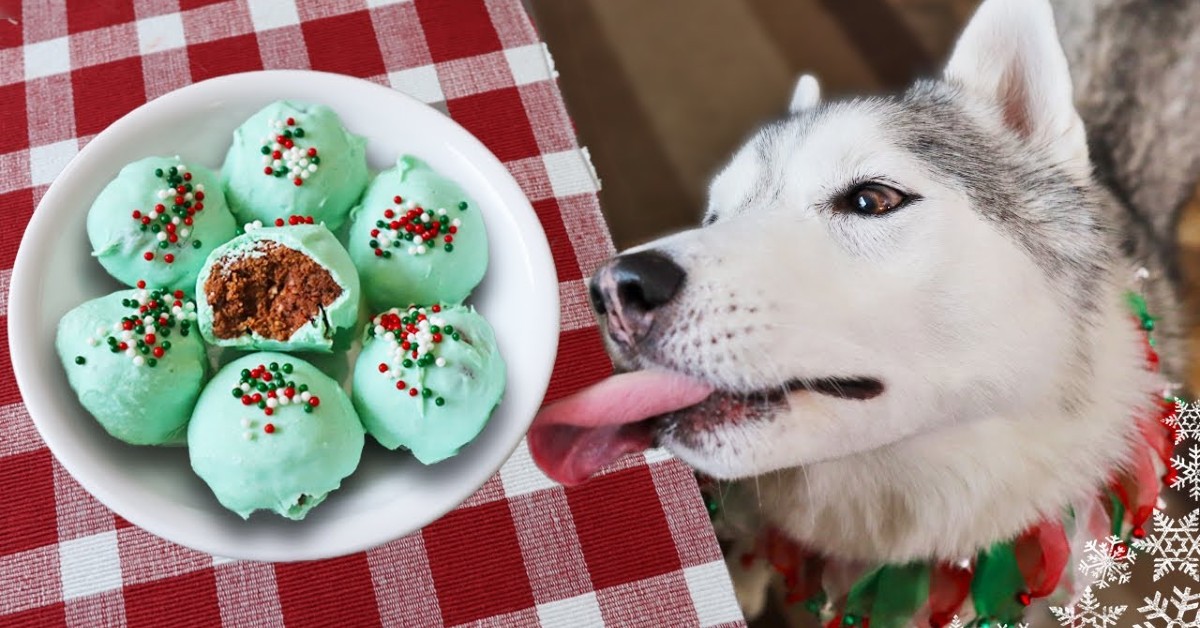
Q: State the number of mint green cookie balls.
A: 7